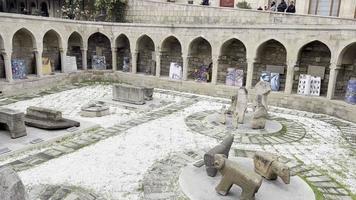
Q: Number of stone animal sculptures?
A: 3